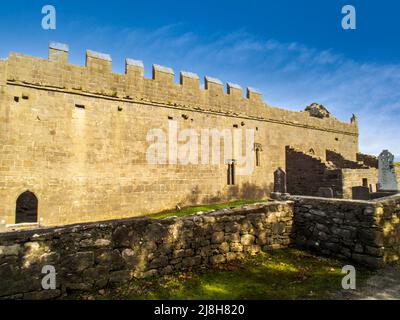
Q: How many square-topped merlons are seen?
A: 8